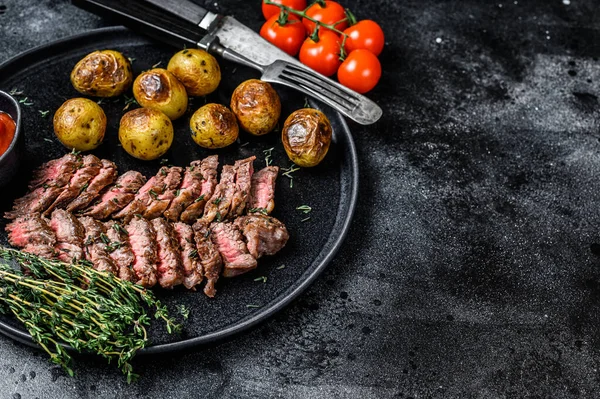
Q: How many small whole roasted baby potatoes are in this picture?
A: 8